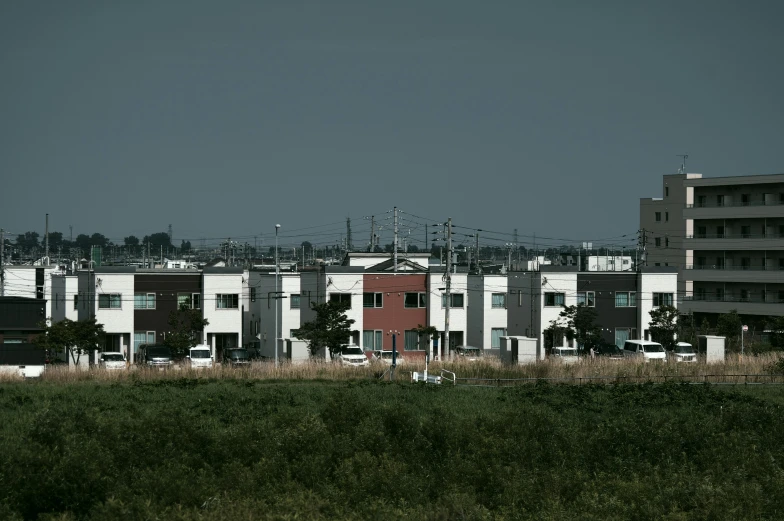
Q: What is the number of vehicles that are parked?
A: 11